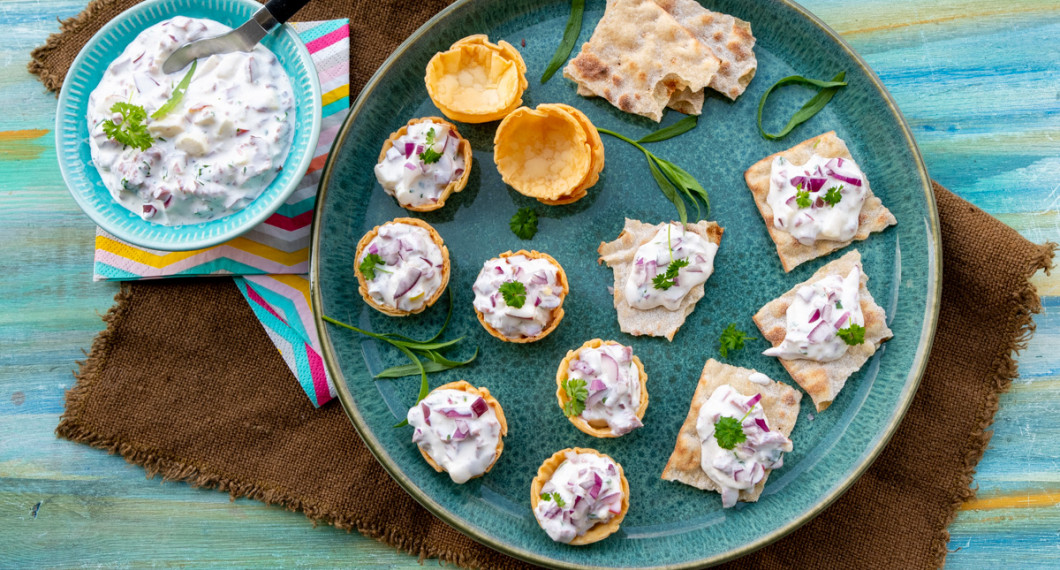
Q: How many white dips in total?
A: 11